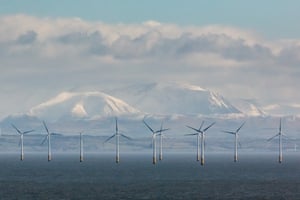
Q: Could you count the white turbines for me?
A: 10